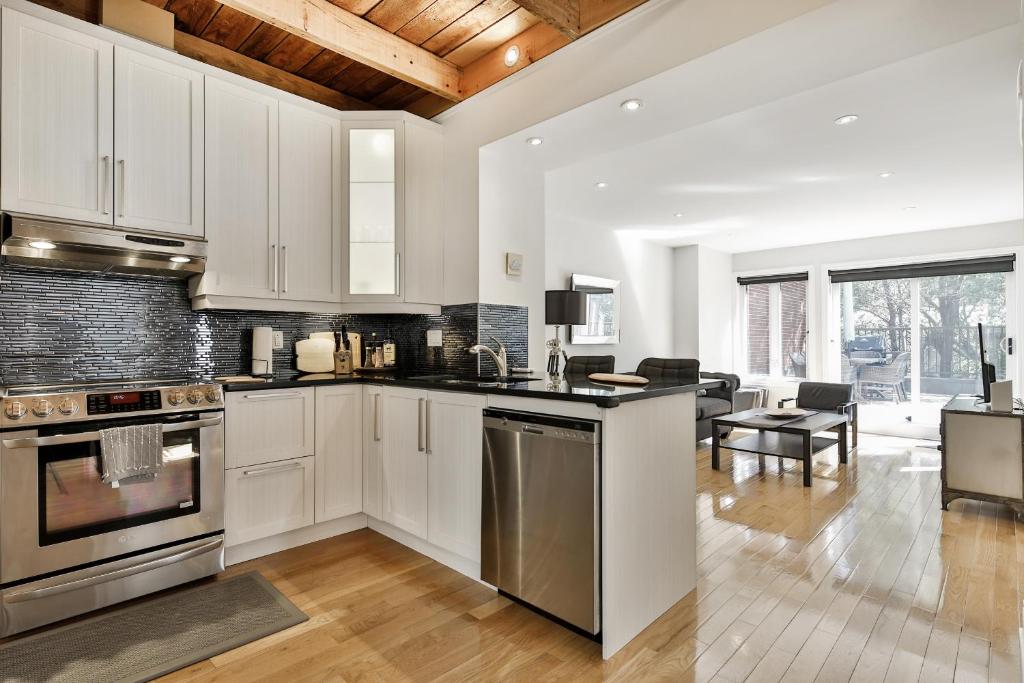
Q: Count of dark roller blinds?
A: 2